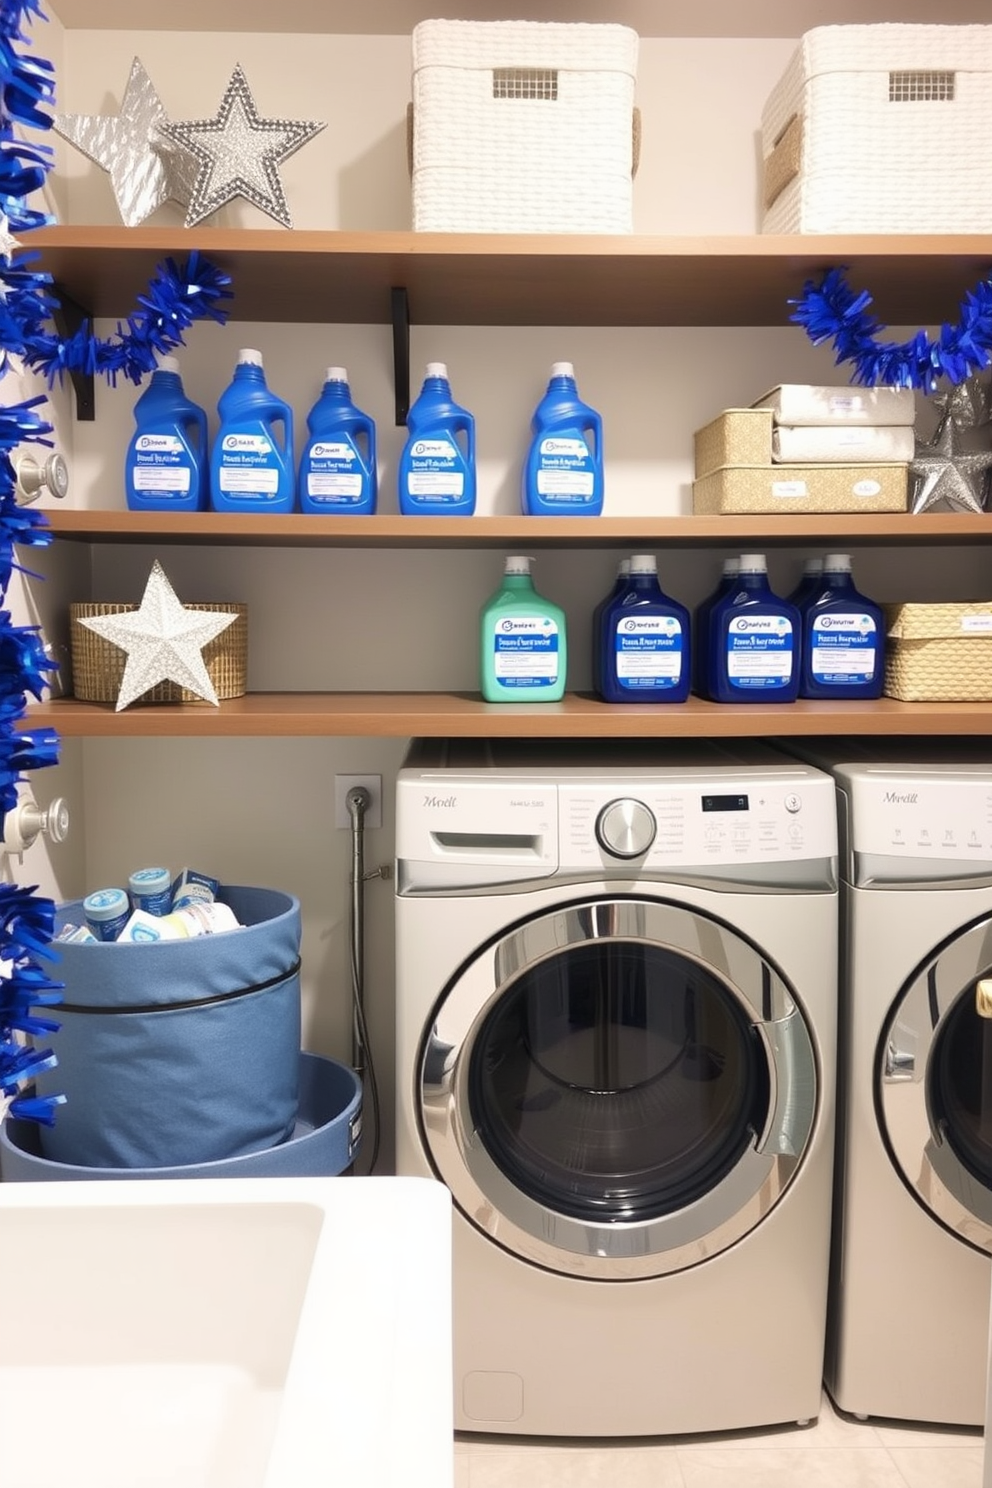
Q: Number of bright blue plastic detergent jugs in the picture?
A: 5